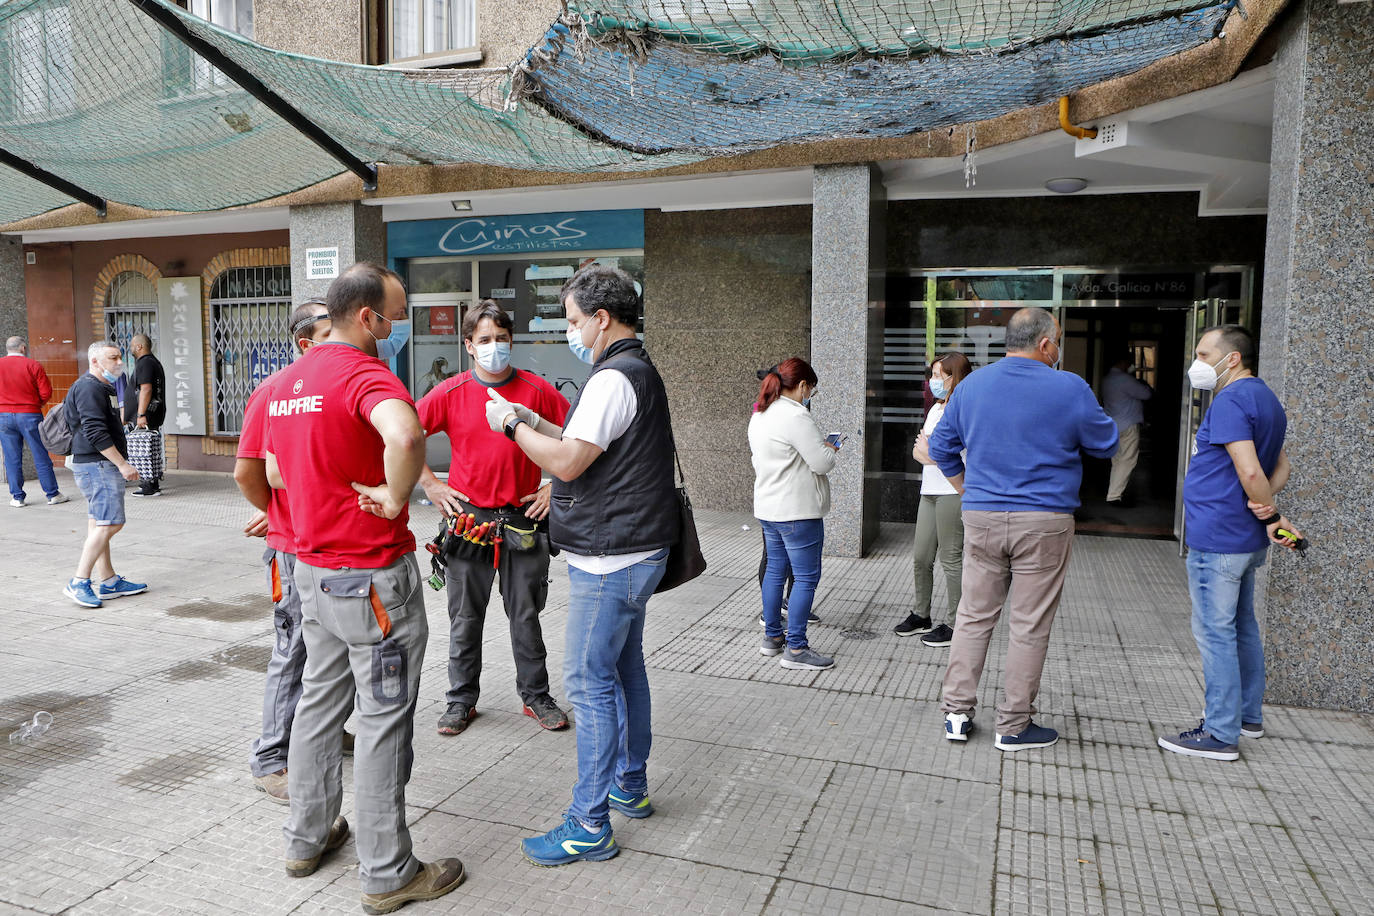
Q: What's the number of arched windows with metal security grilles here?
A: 2